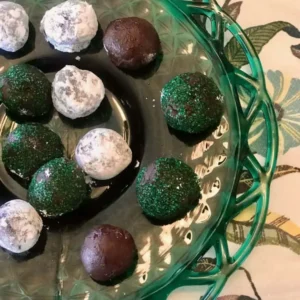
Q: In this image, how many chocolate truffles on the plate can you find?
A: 12